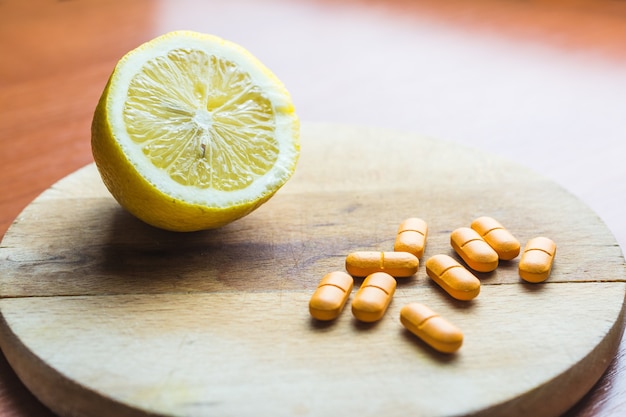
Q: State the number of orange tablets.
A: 9